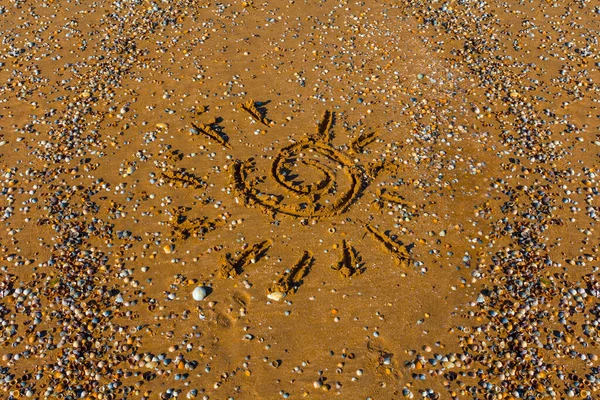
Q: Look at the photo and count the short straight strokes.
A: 12